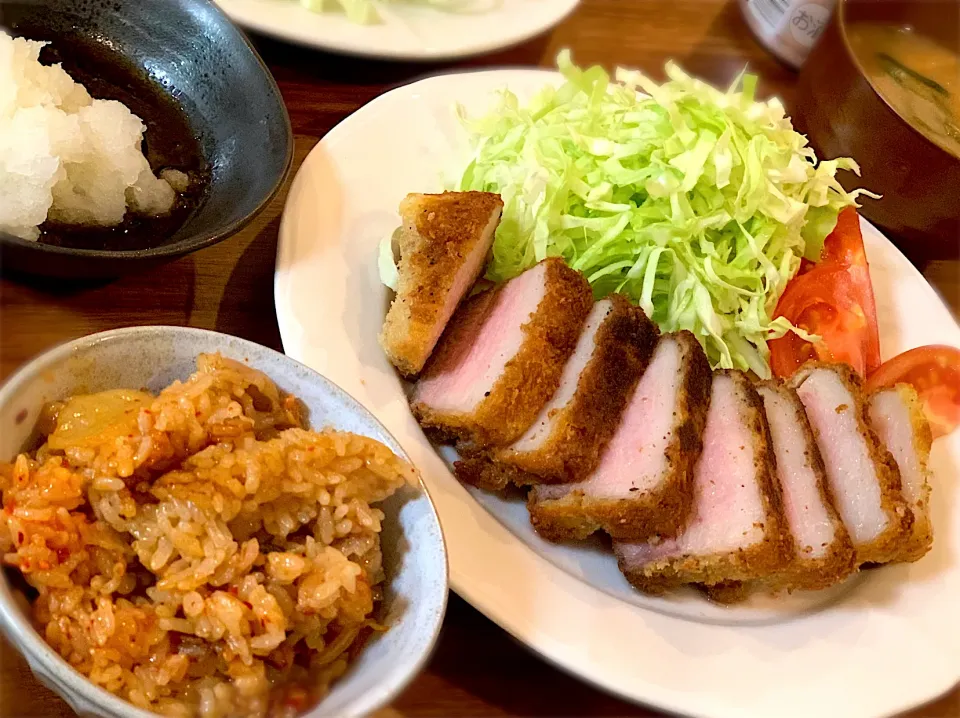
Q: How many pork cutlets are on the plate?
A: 8